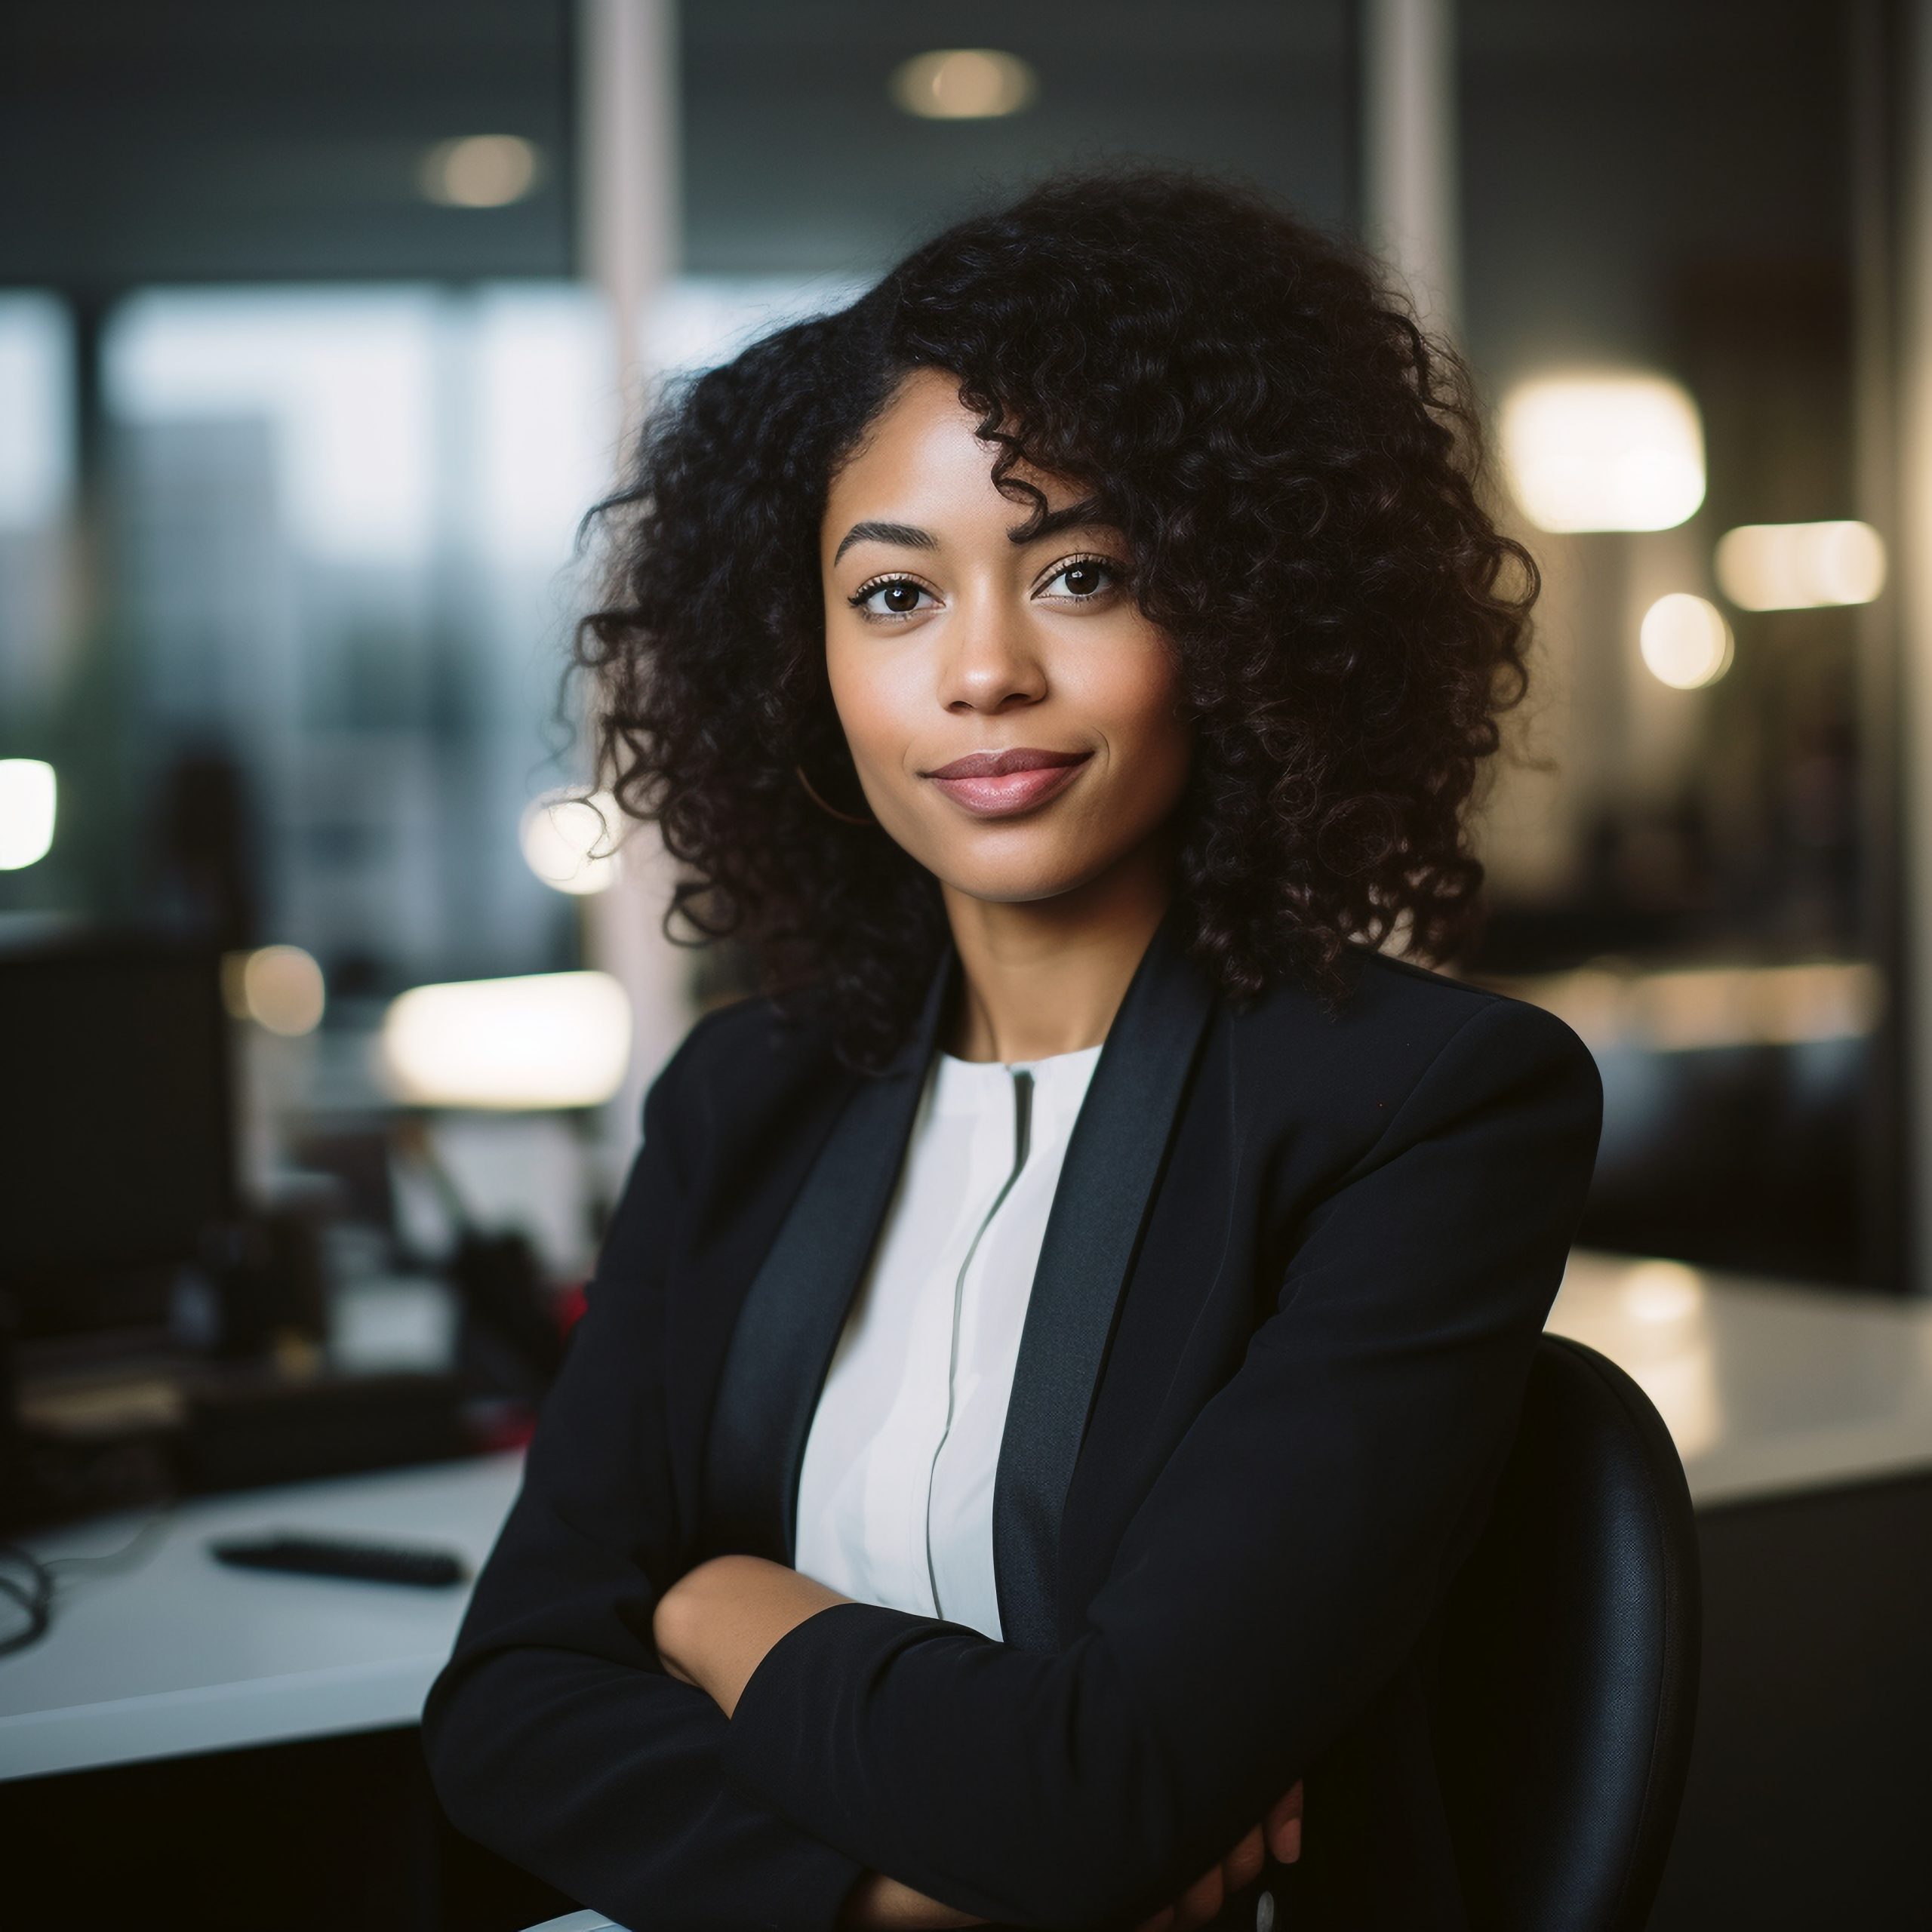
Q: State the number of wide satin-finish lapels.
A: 2